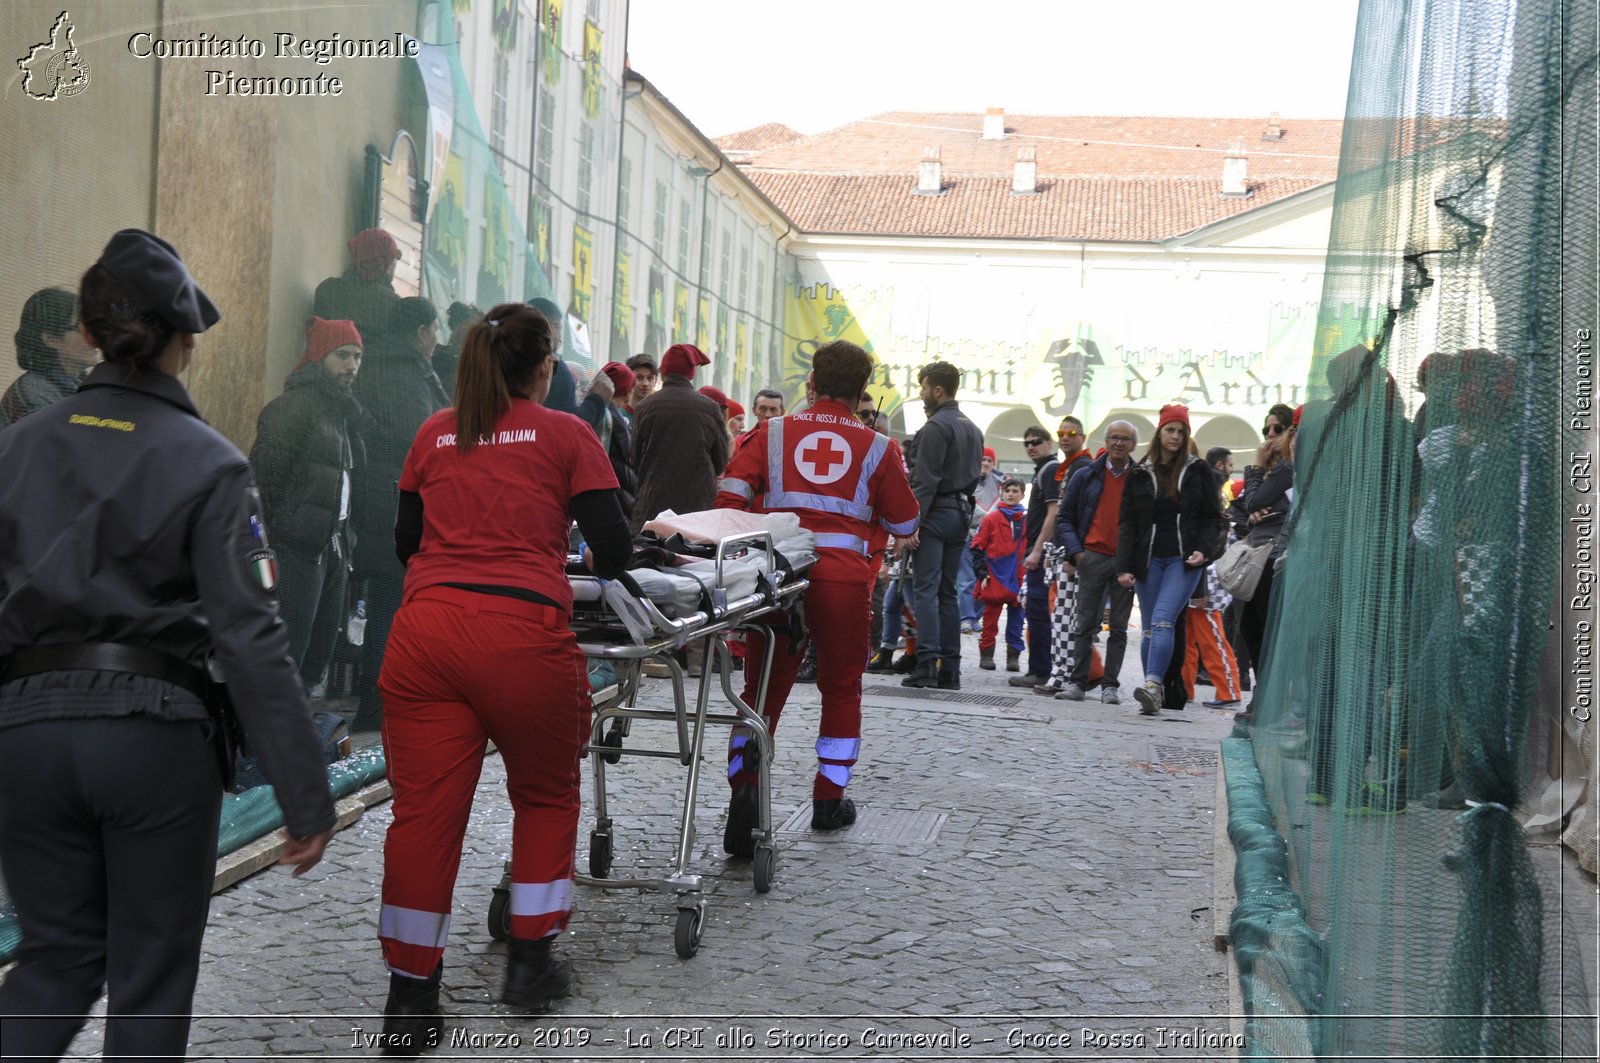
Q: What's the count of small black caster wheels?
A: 4